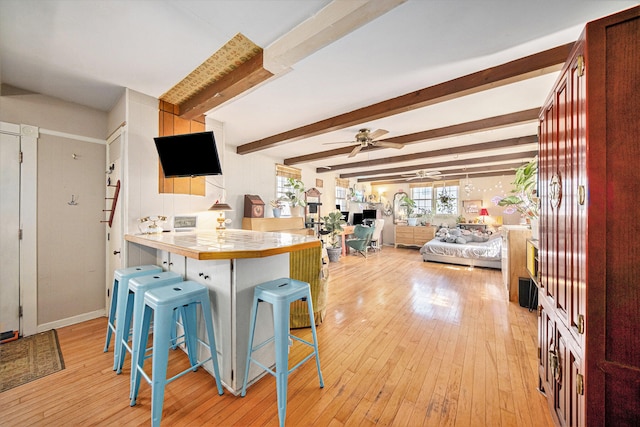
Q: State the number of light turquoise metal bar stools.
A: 4